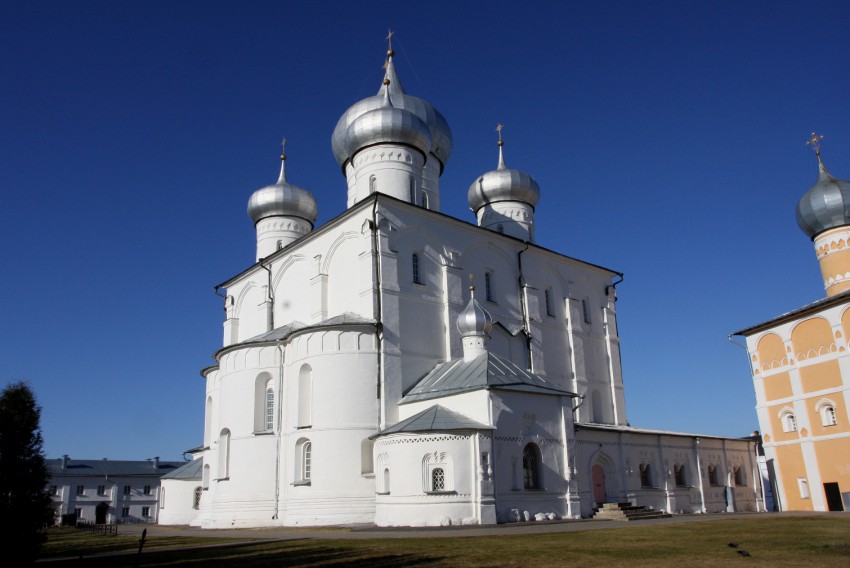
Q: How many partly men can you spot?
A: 0